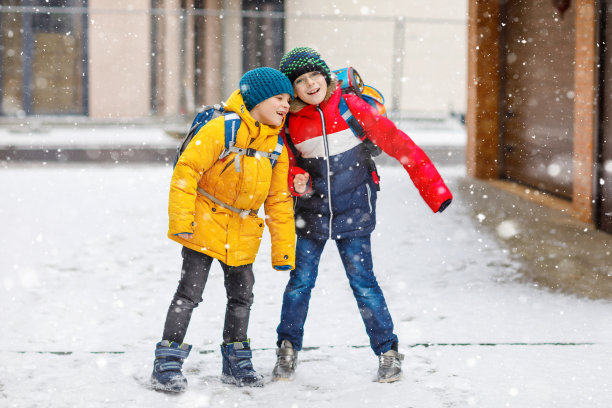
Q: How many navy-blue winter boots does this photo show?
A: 2